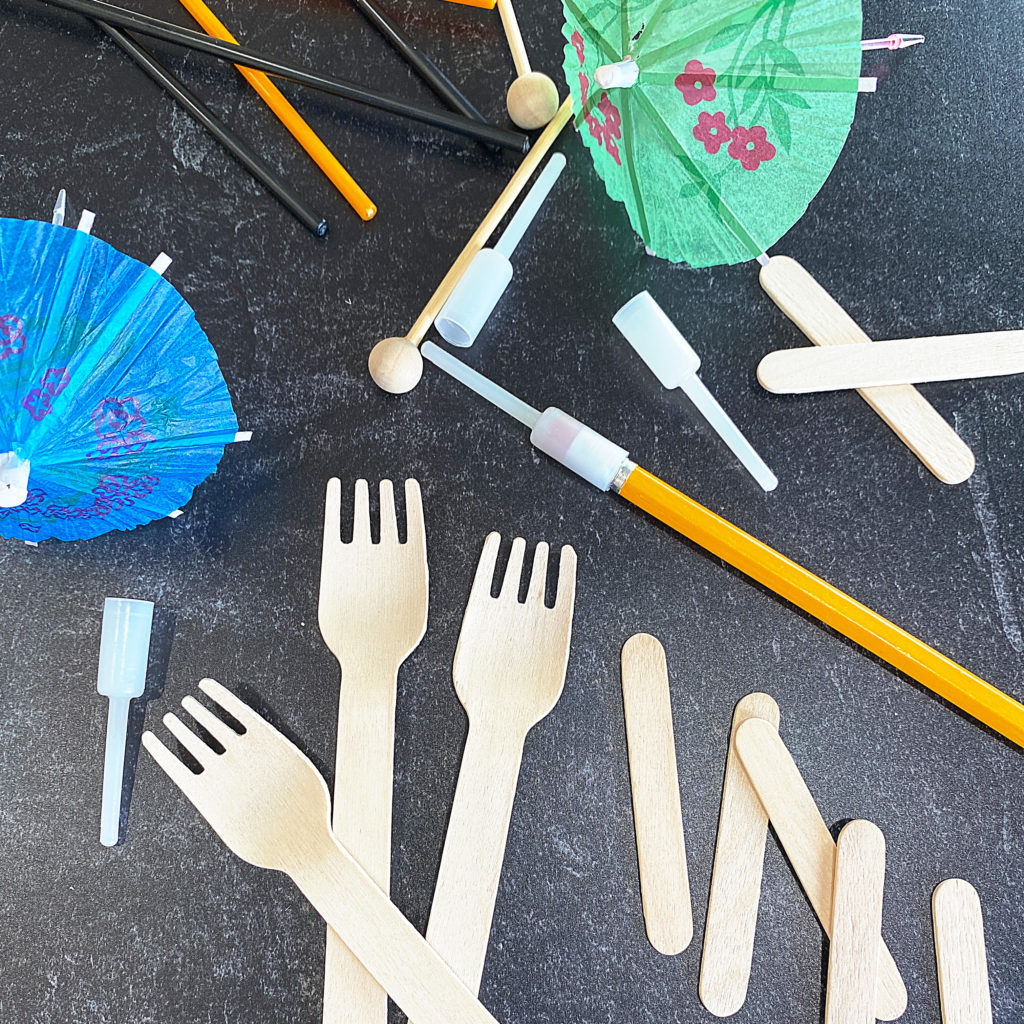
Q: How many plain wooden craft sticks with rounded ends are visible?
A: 7